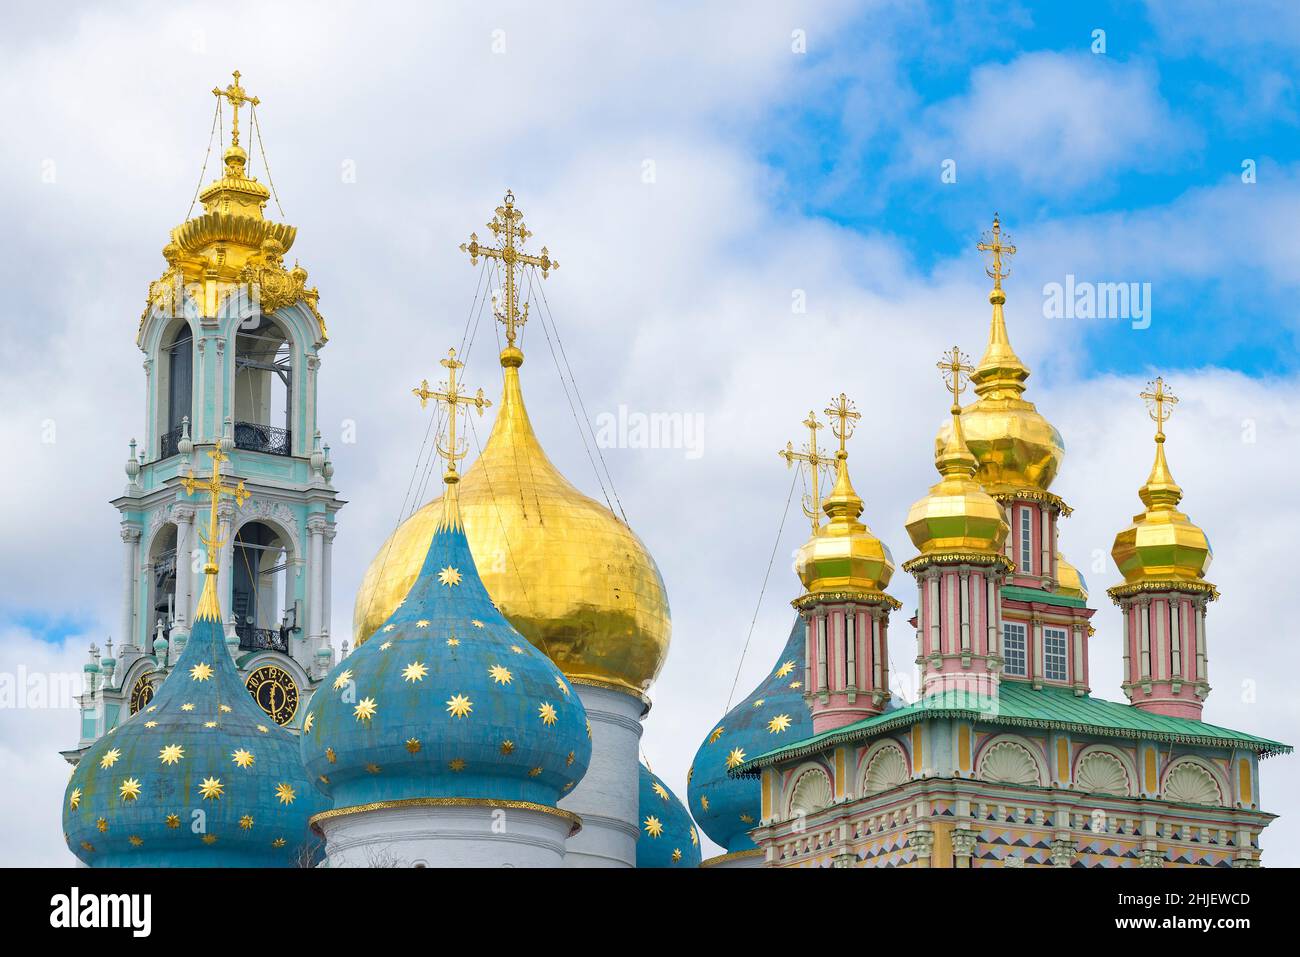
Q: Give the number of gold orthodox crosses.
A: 9